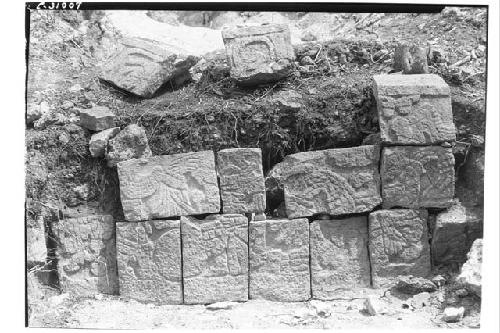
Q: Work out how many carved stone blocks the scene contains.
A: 13